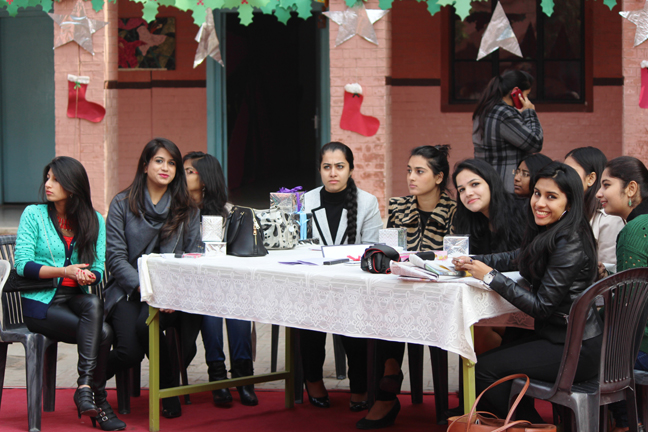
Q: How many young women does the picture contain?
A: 11